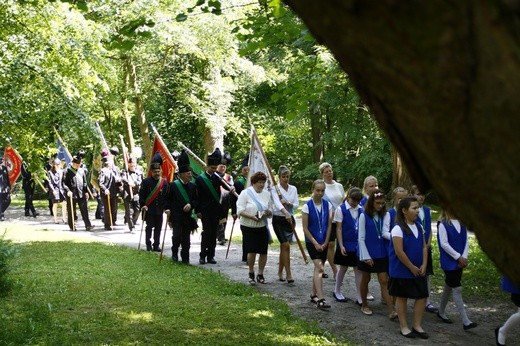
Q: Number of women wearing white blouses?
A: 3